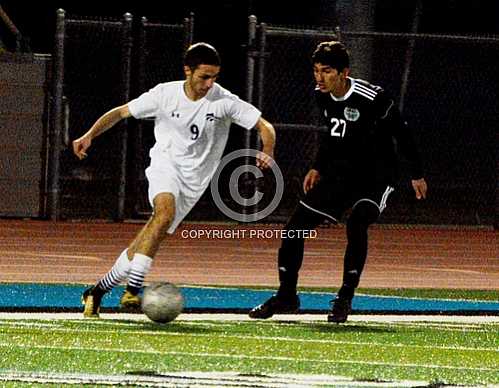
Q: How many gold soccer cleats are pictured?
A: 2